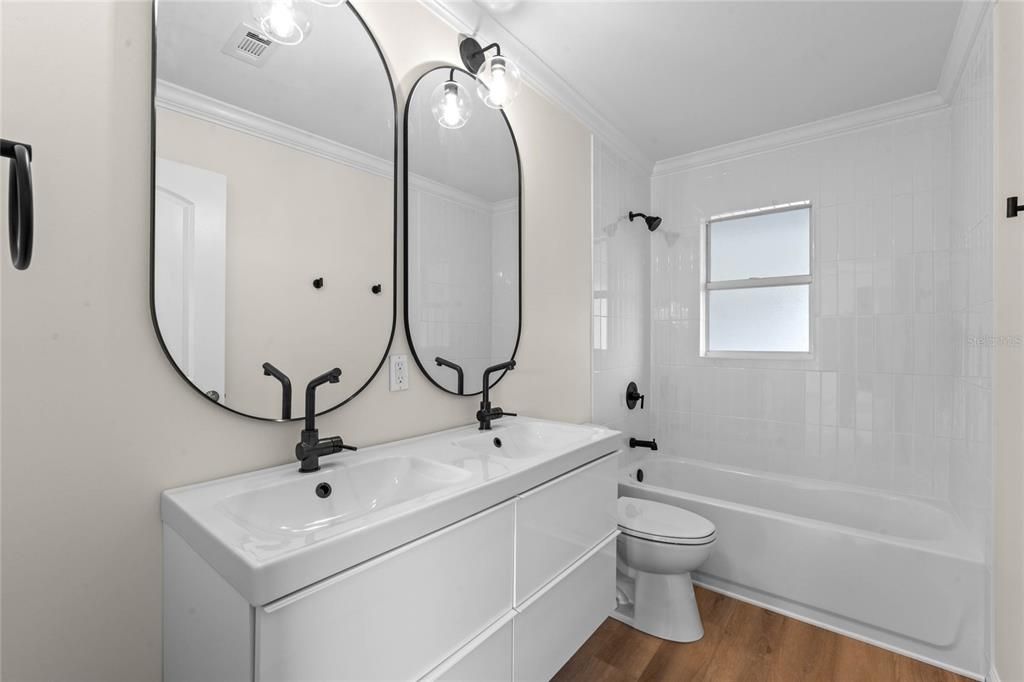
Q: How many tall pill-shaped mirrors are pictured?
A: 2